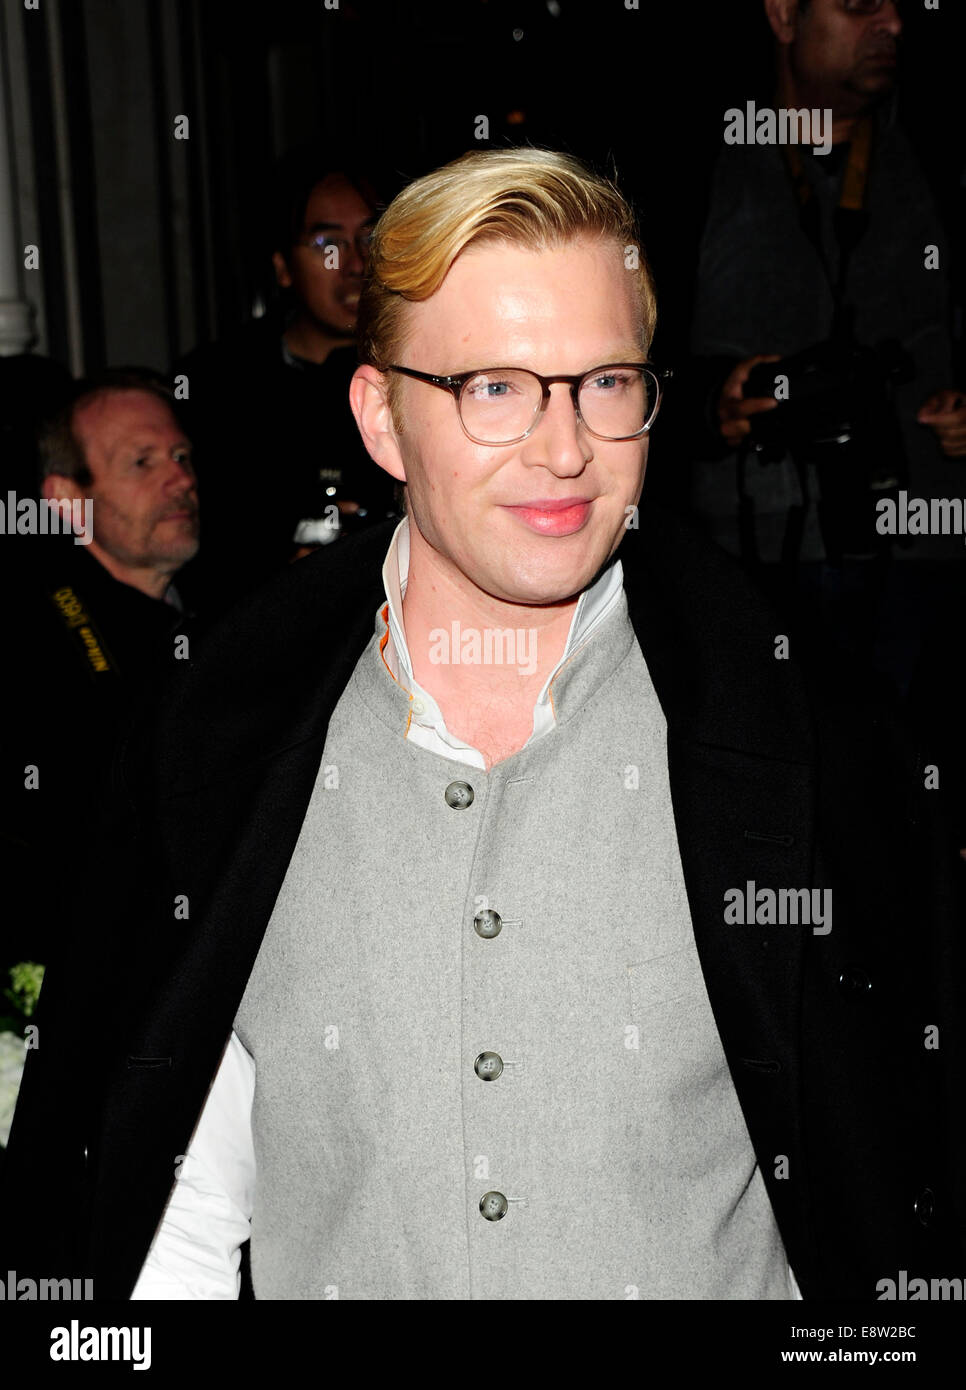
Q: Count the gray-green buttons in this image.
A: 4